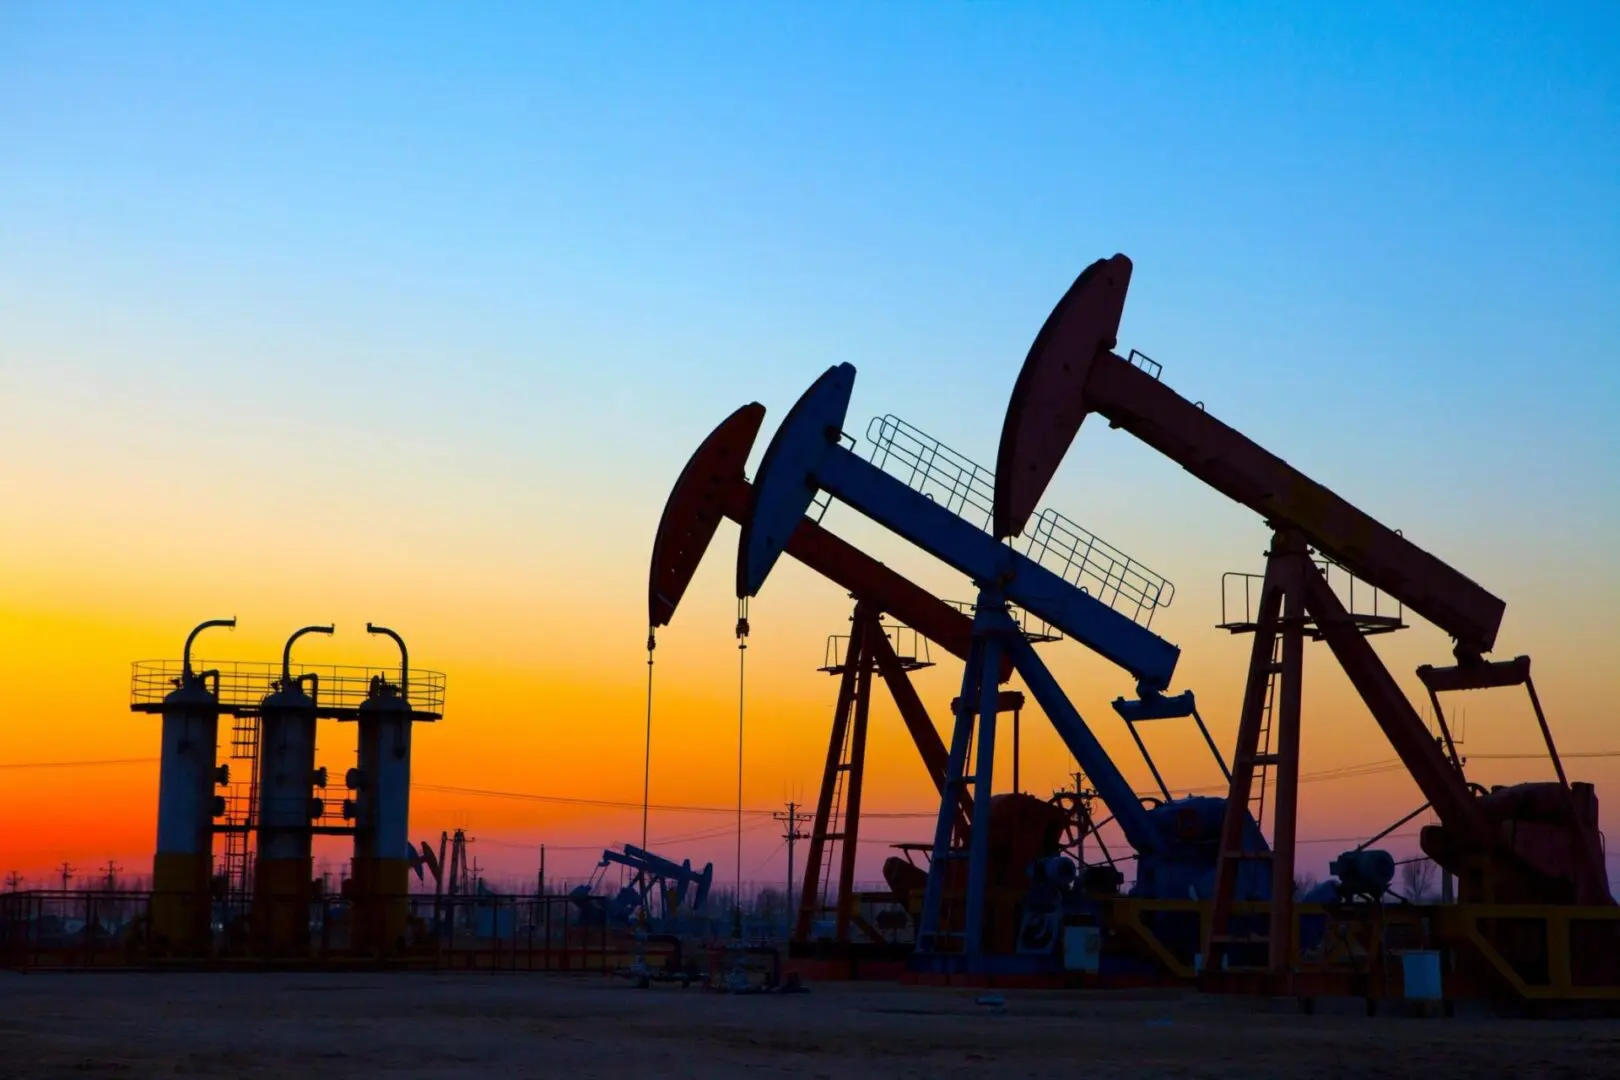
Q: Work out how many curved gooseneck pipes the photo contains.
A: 3